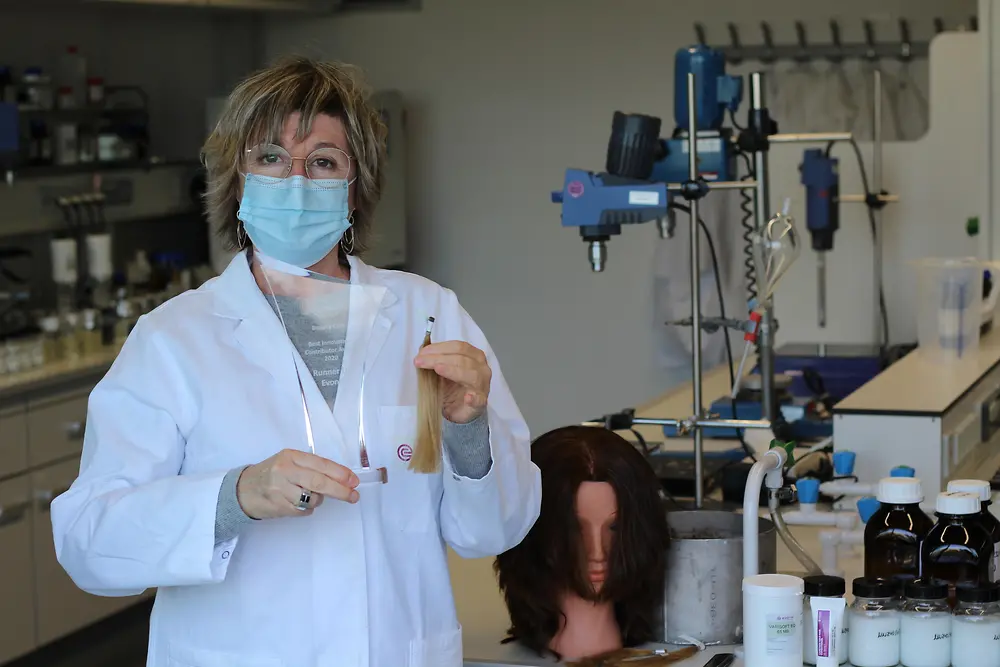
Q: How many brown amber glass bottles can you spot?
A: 3